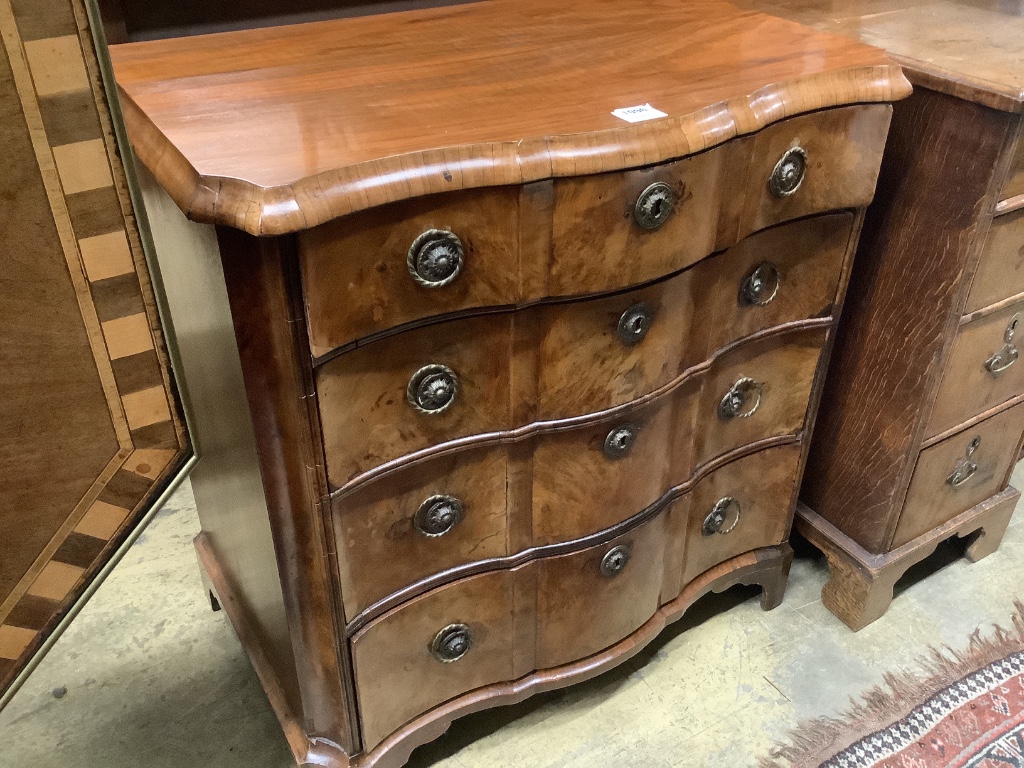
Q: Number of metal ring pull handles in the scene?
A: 8